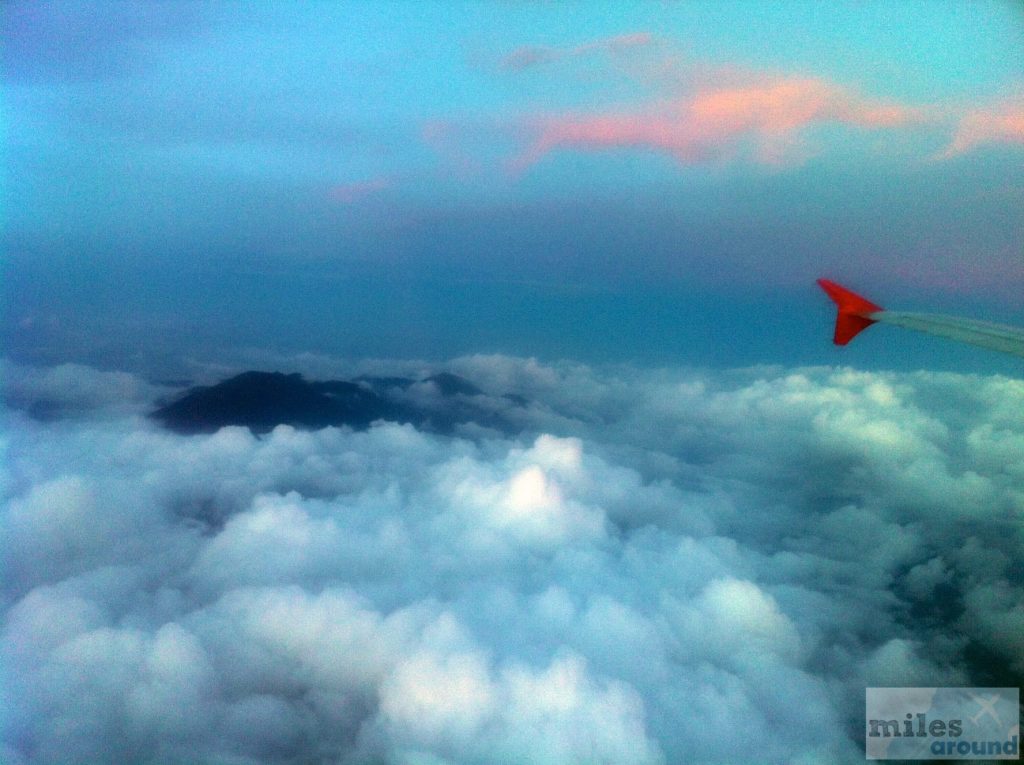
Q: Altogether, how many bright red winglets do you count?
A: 1